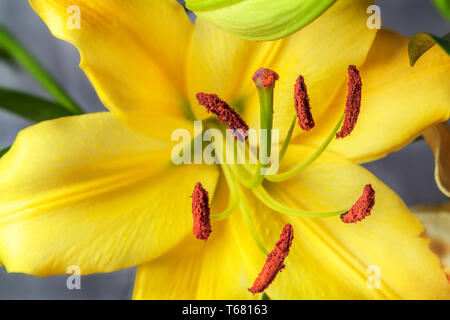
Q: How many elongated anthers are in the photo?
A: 6